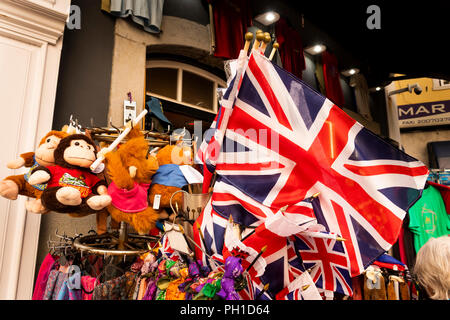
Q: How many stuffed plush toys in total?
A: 4